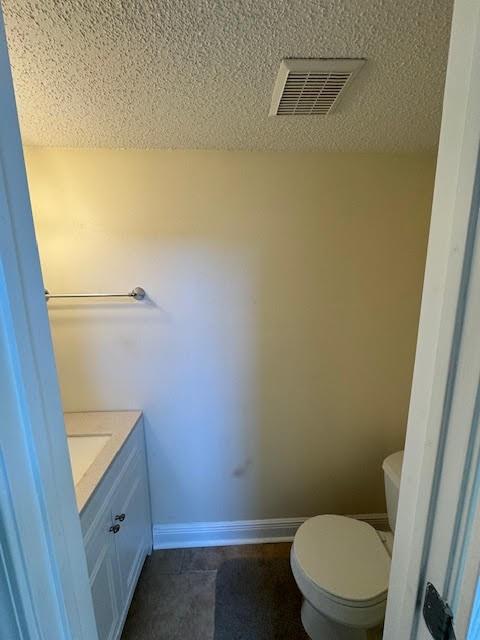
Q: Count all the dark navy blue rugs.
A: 1